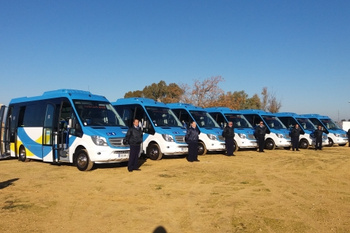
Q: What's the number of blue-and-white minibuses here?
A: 7